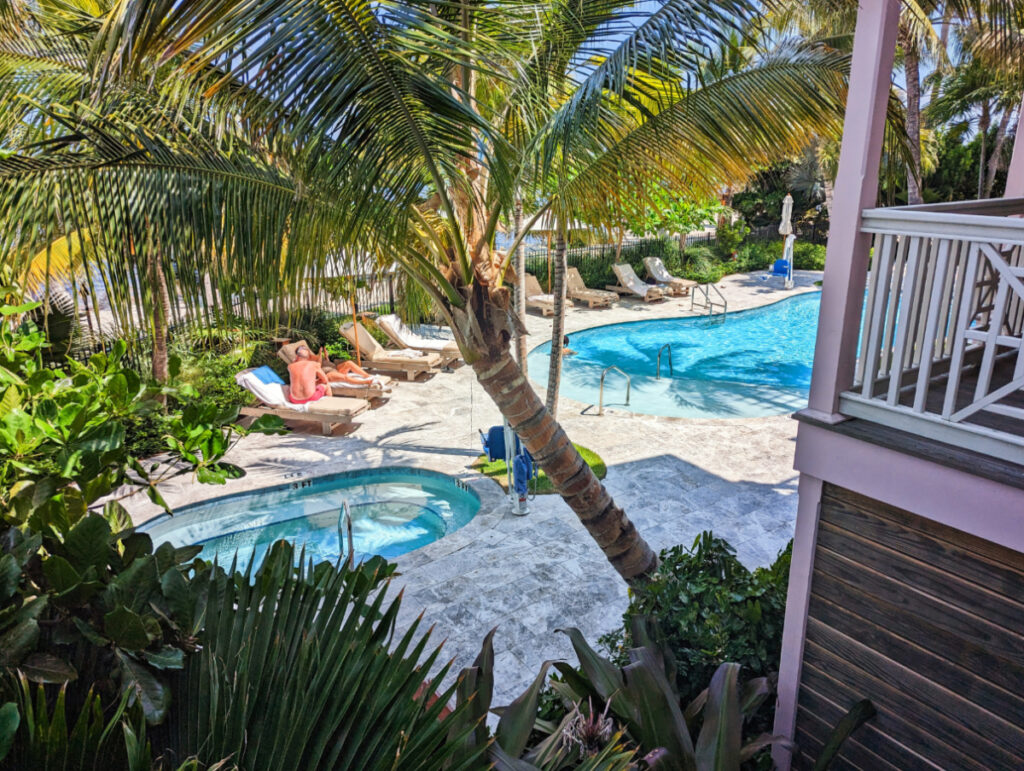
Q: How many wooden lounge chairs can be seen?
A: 8